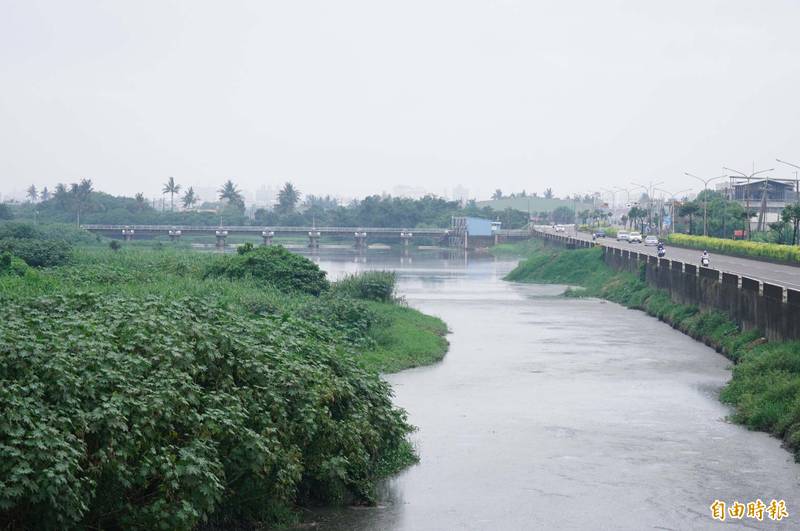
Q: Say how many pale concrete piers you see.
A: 7